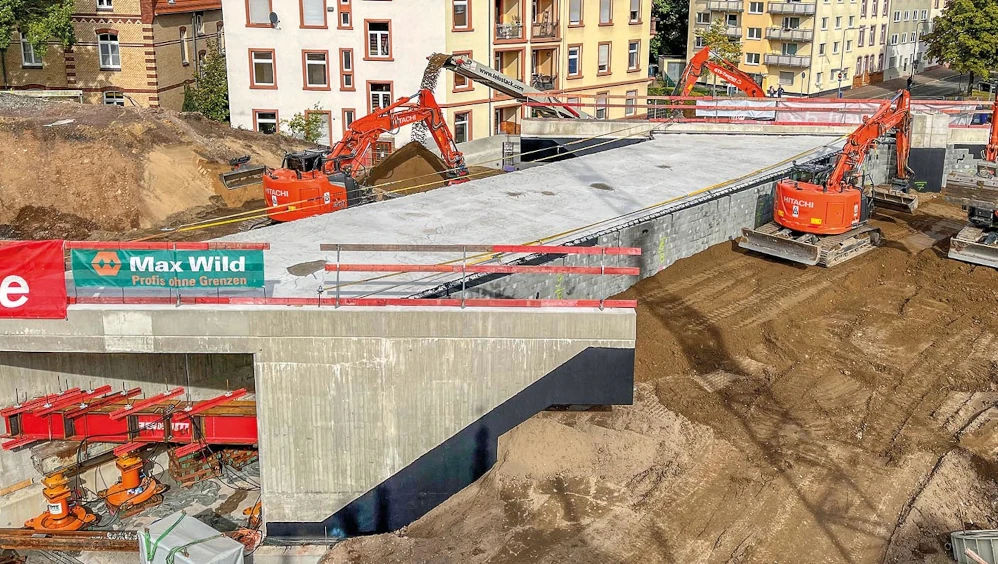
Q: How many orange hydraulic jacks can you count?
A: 2